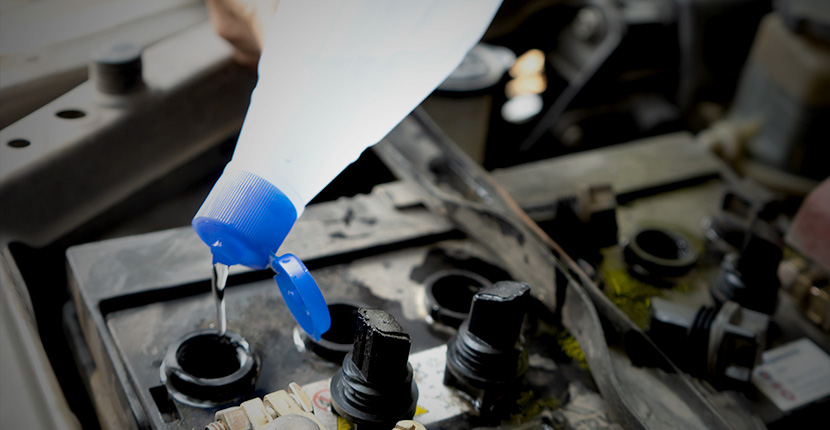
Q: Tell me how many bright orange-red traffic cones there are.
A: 0